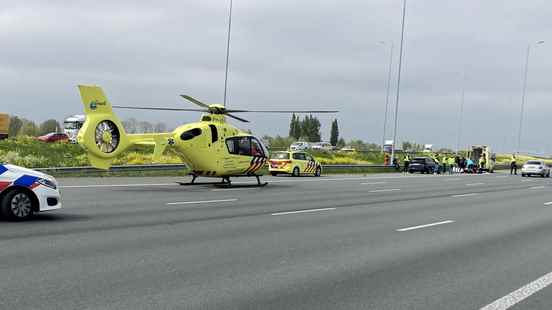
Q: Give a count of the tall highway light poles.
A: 5